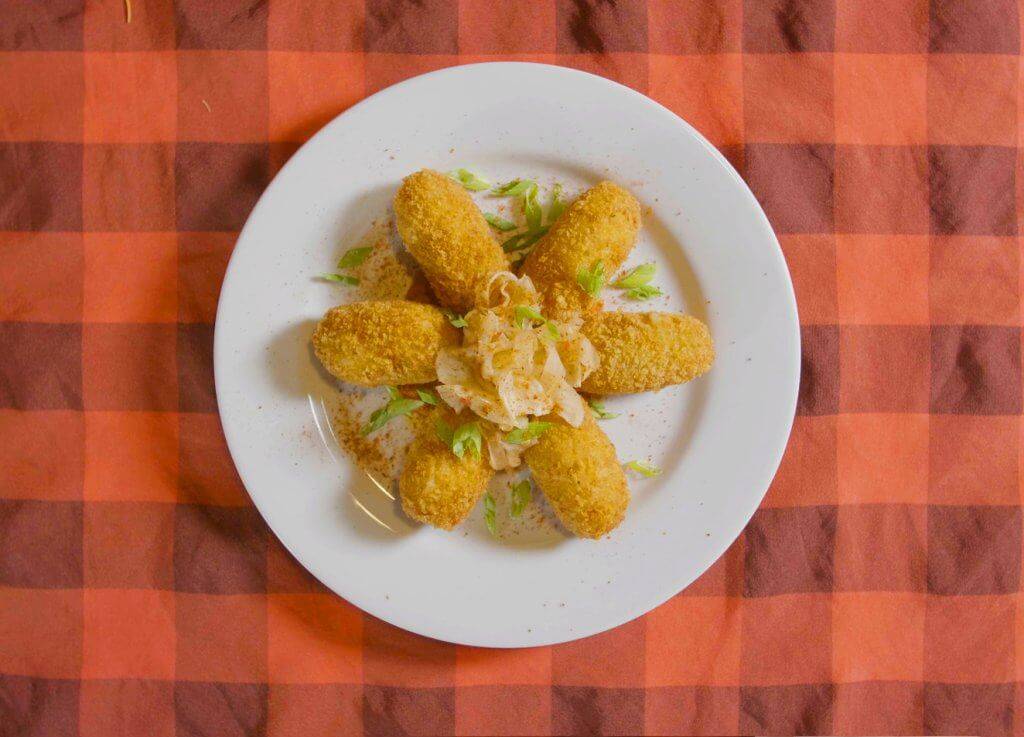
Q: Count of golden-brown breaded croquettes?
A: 6